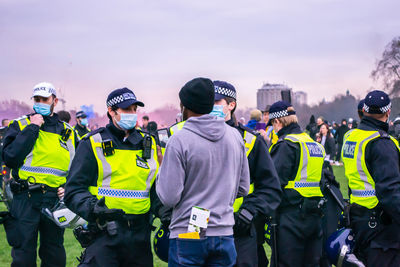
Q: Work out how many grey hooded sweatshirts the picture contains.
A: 1